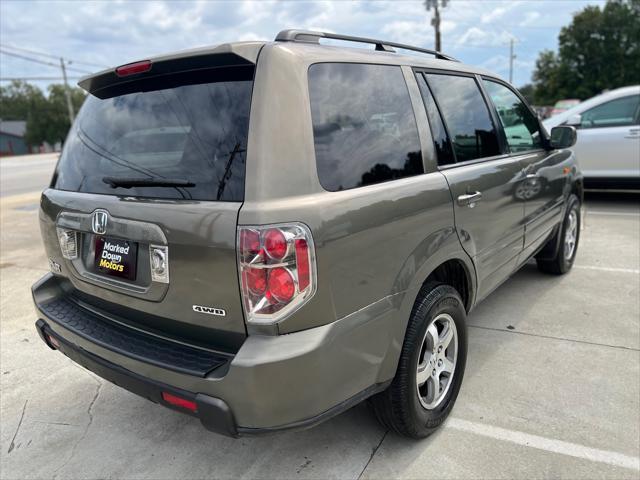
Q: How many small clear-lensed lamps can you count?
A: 2